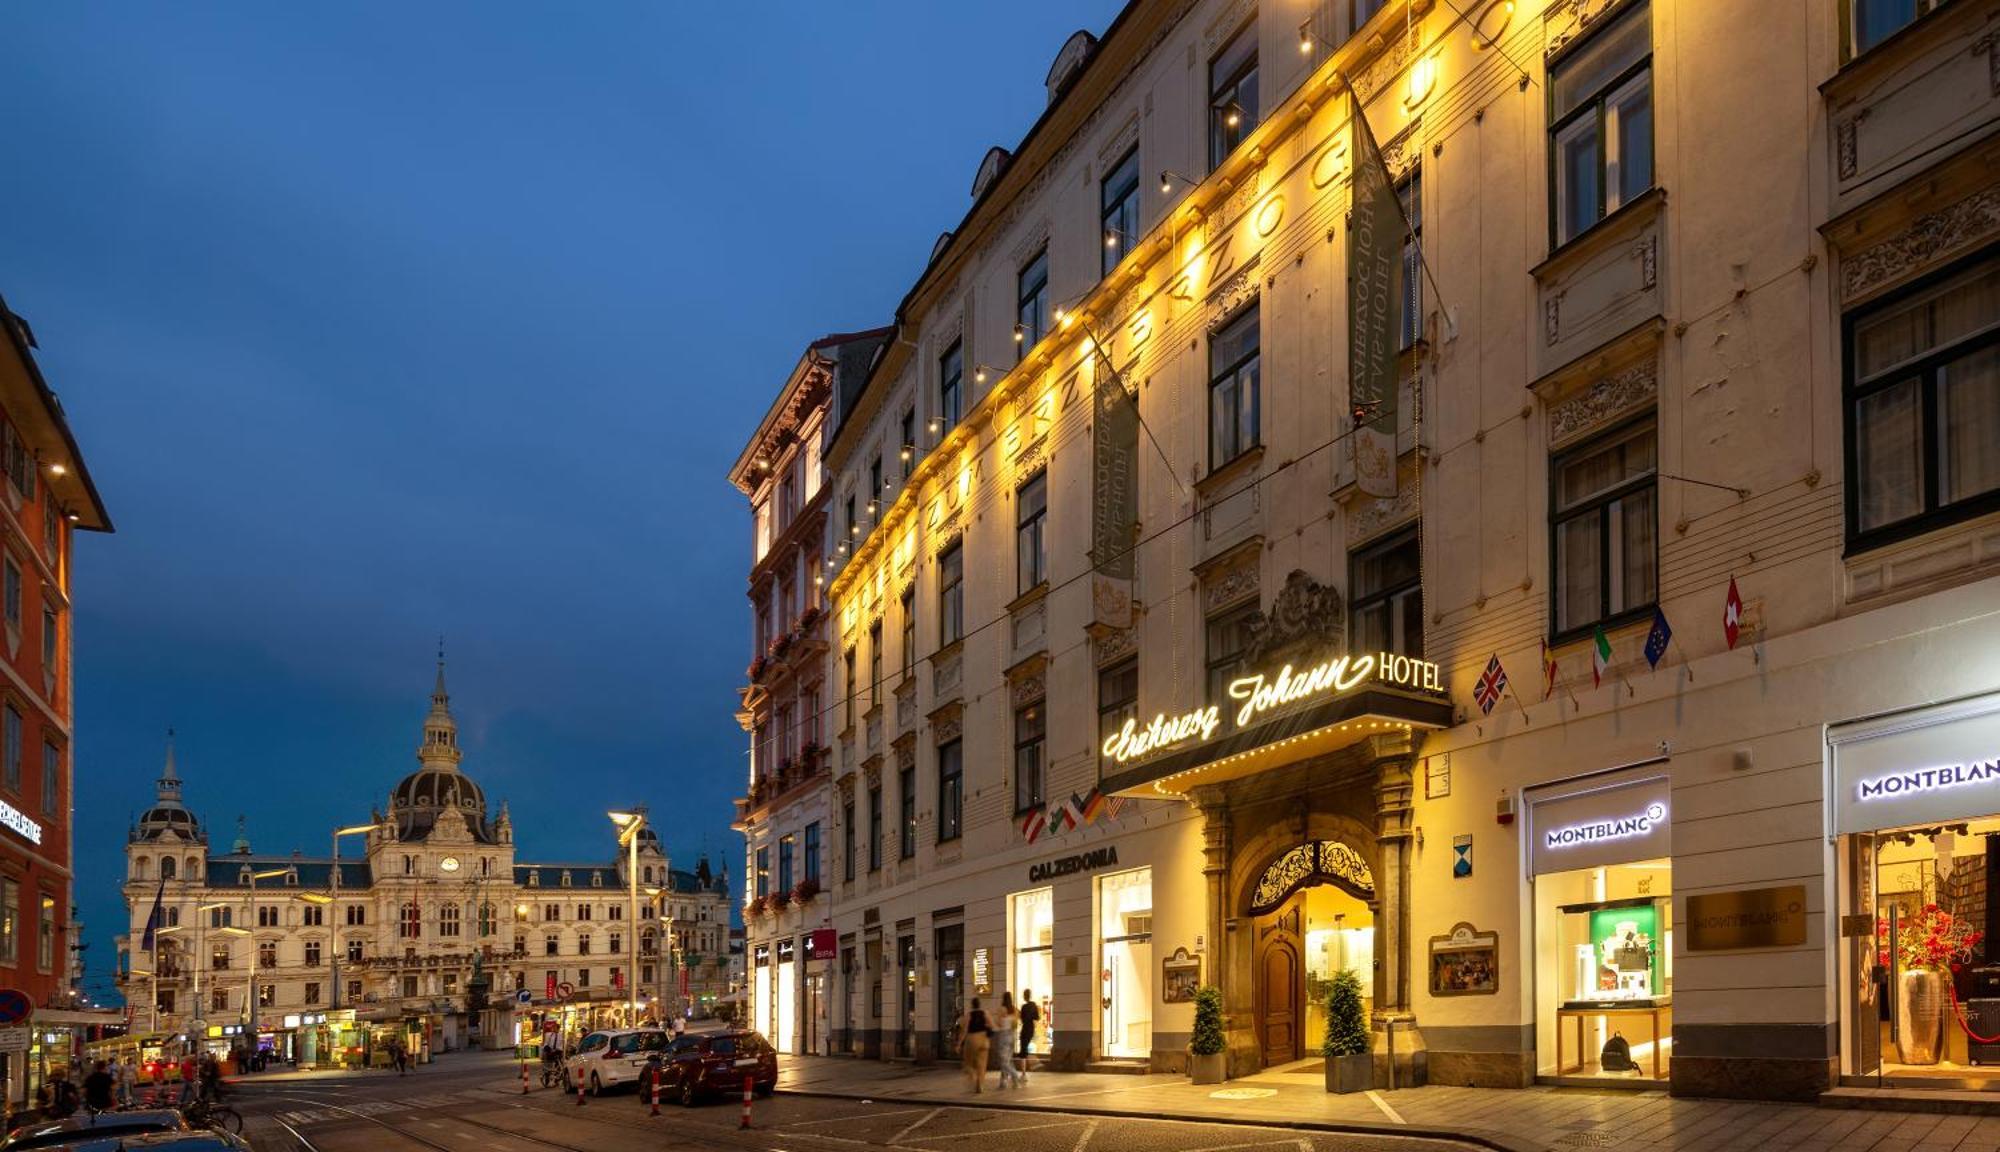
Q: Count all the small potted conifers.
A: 2